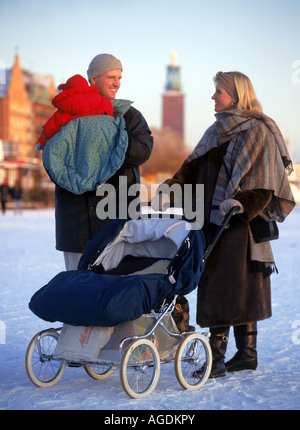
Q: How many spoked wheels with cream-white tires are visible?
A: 4